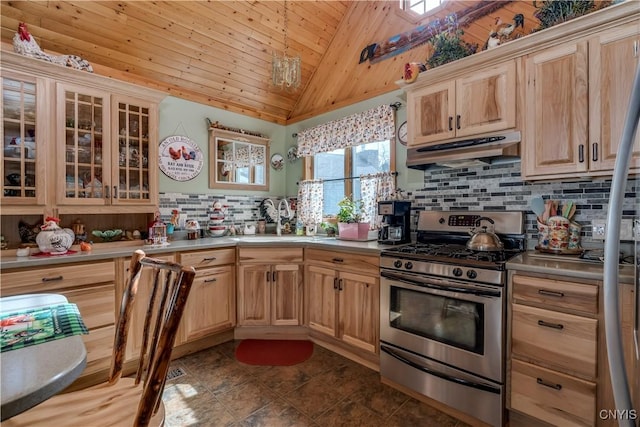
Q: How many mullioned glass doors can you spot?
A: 3